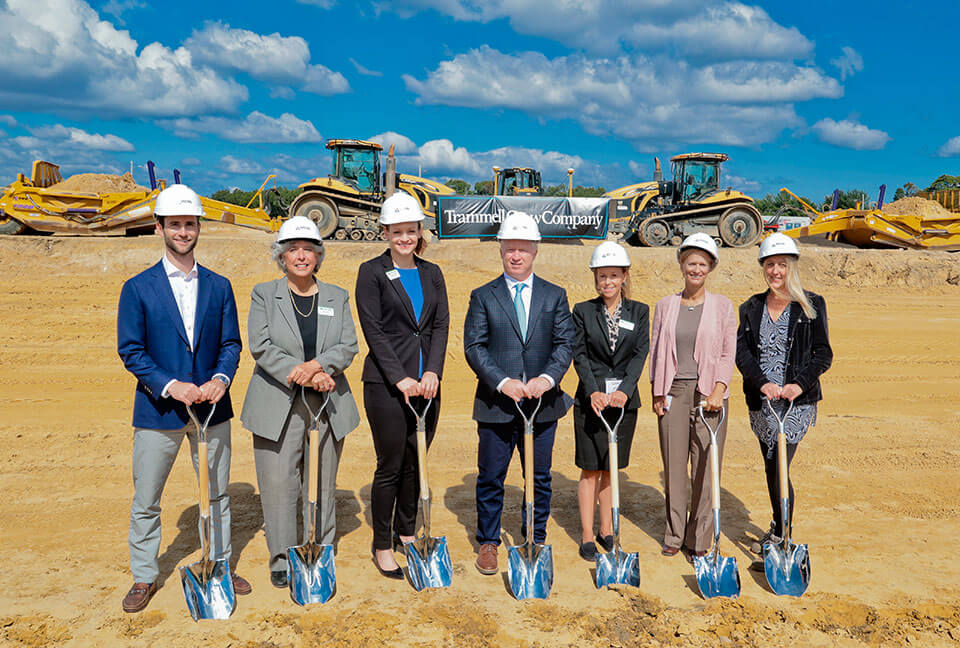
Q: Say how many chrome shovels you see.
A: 7